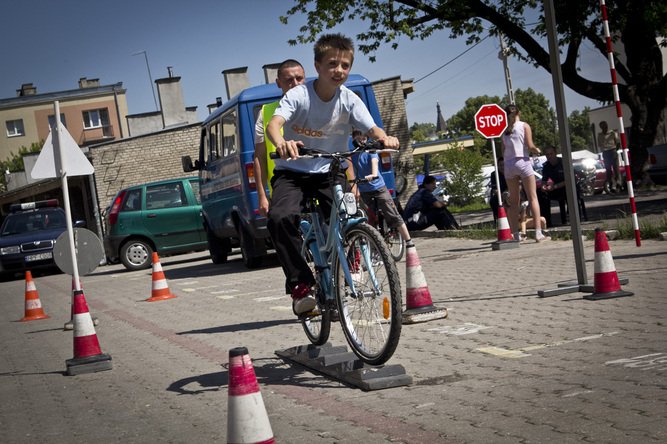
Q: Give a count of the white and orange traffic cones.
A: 2